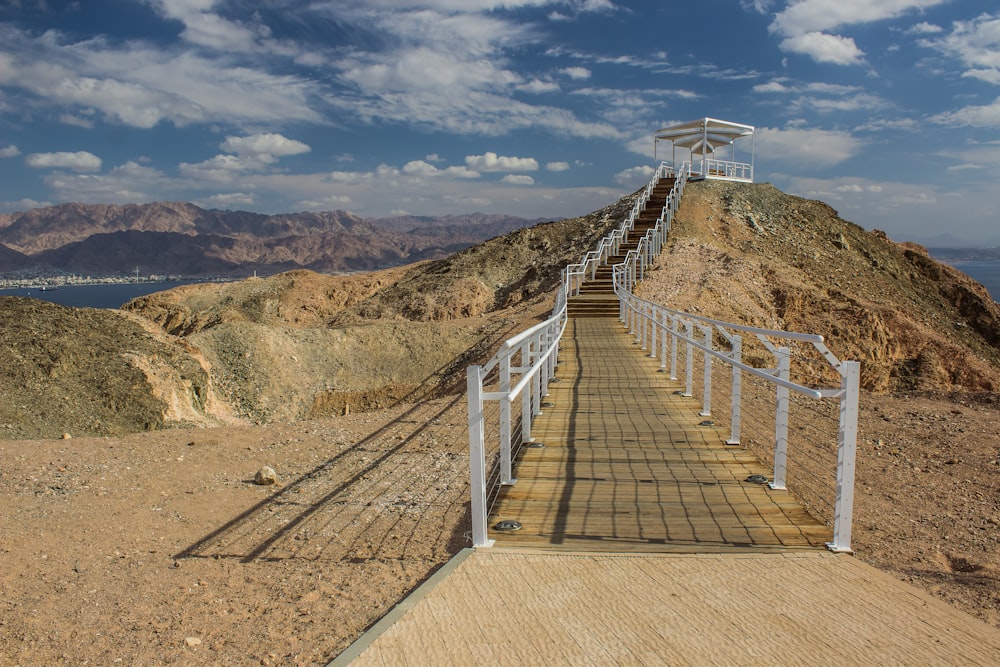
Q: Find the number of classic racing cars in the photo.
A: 0